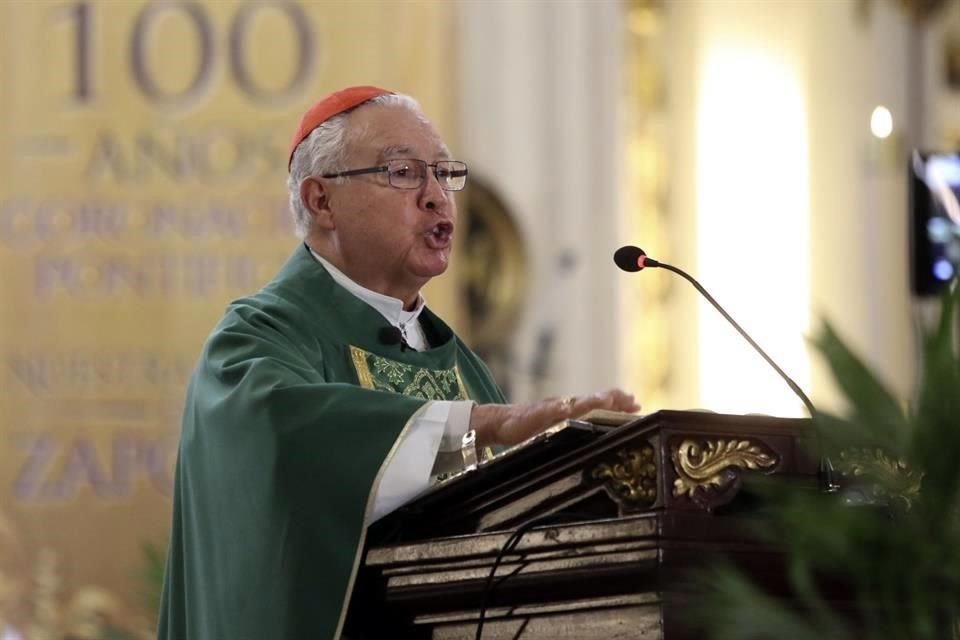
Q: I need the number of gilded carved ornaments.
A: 3